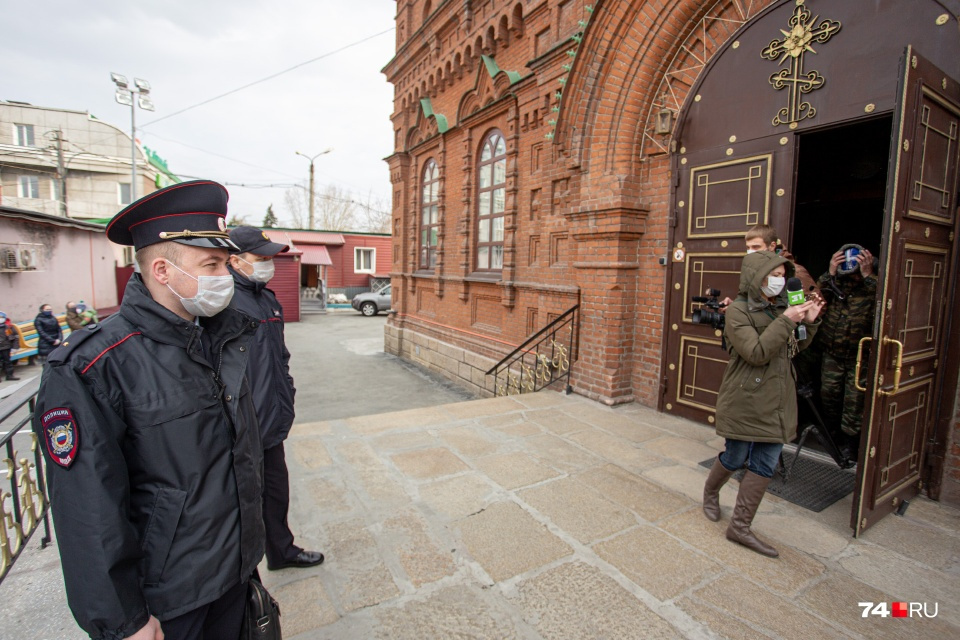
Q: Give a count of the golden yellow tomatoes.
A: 0